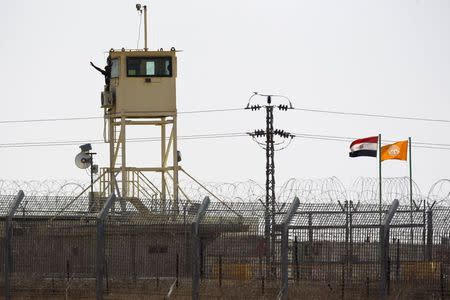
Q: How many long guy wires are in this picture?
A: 2